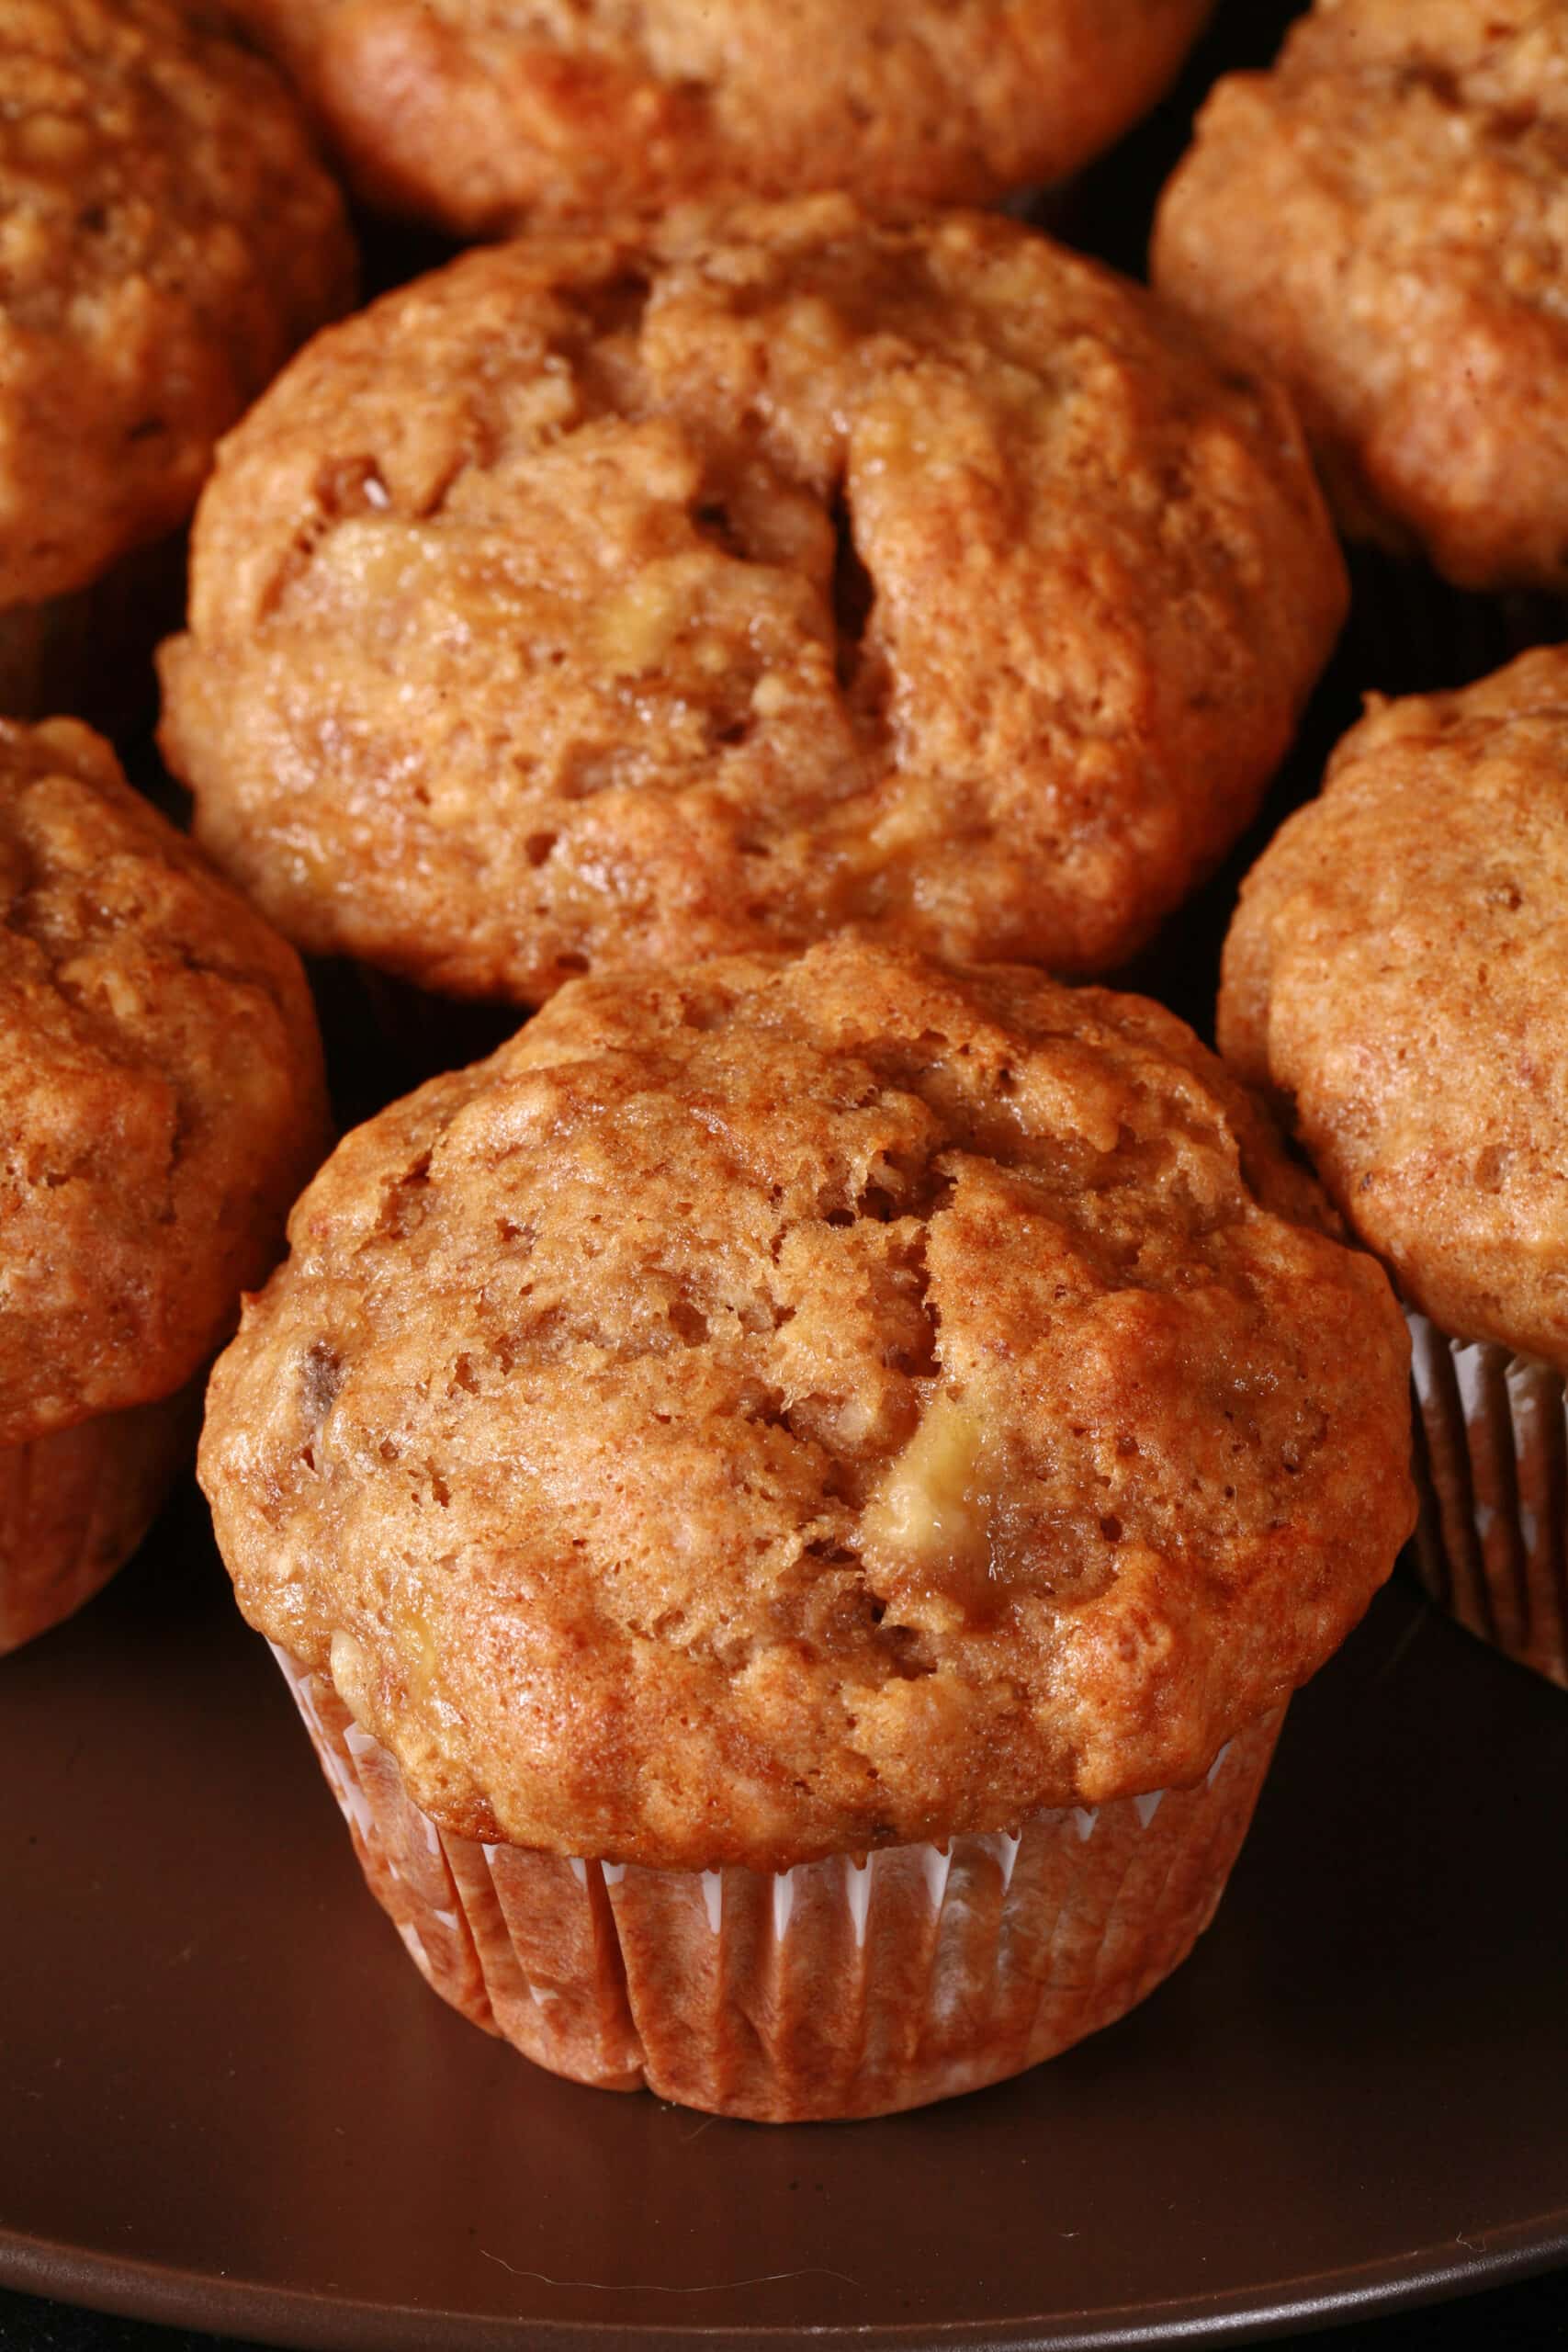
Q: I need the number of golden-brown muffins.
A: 7